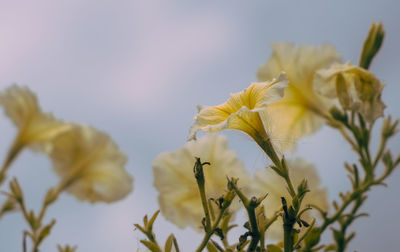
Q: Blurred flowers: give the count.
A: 5